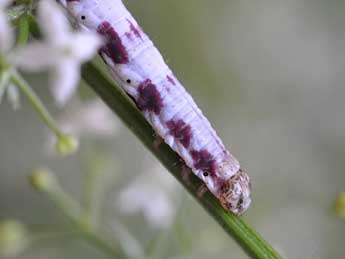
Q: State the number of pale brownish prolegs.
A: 3